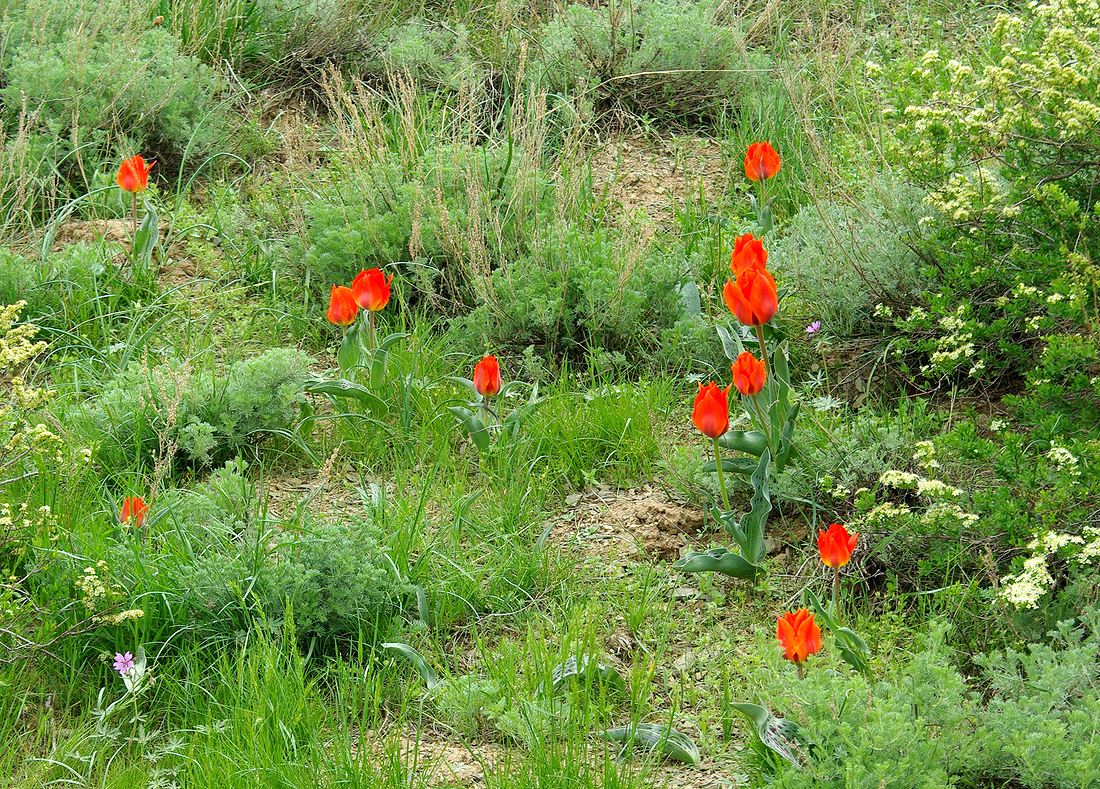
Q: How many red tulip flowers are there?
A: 12